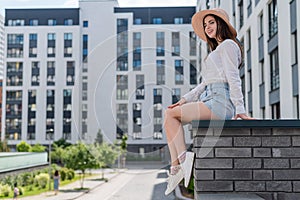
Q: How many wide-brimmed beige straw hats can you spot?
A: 1